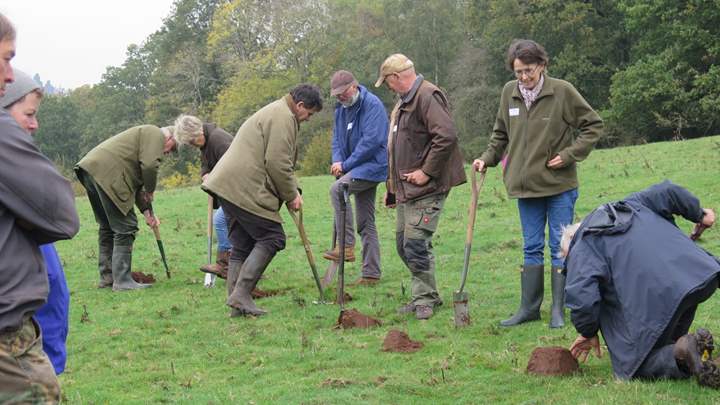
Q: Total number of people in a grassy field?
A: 9